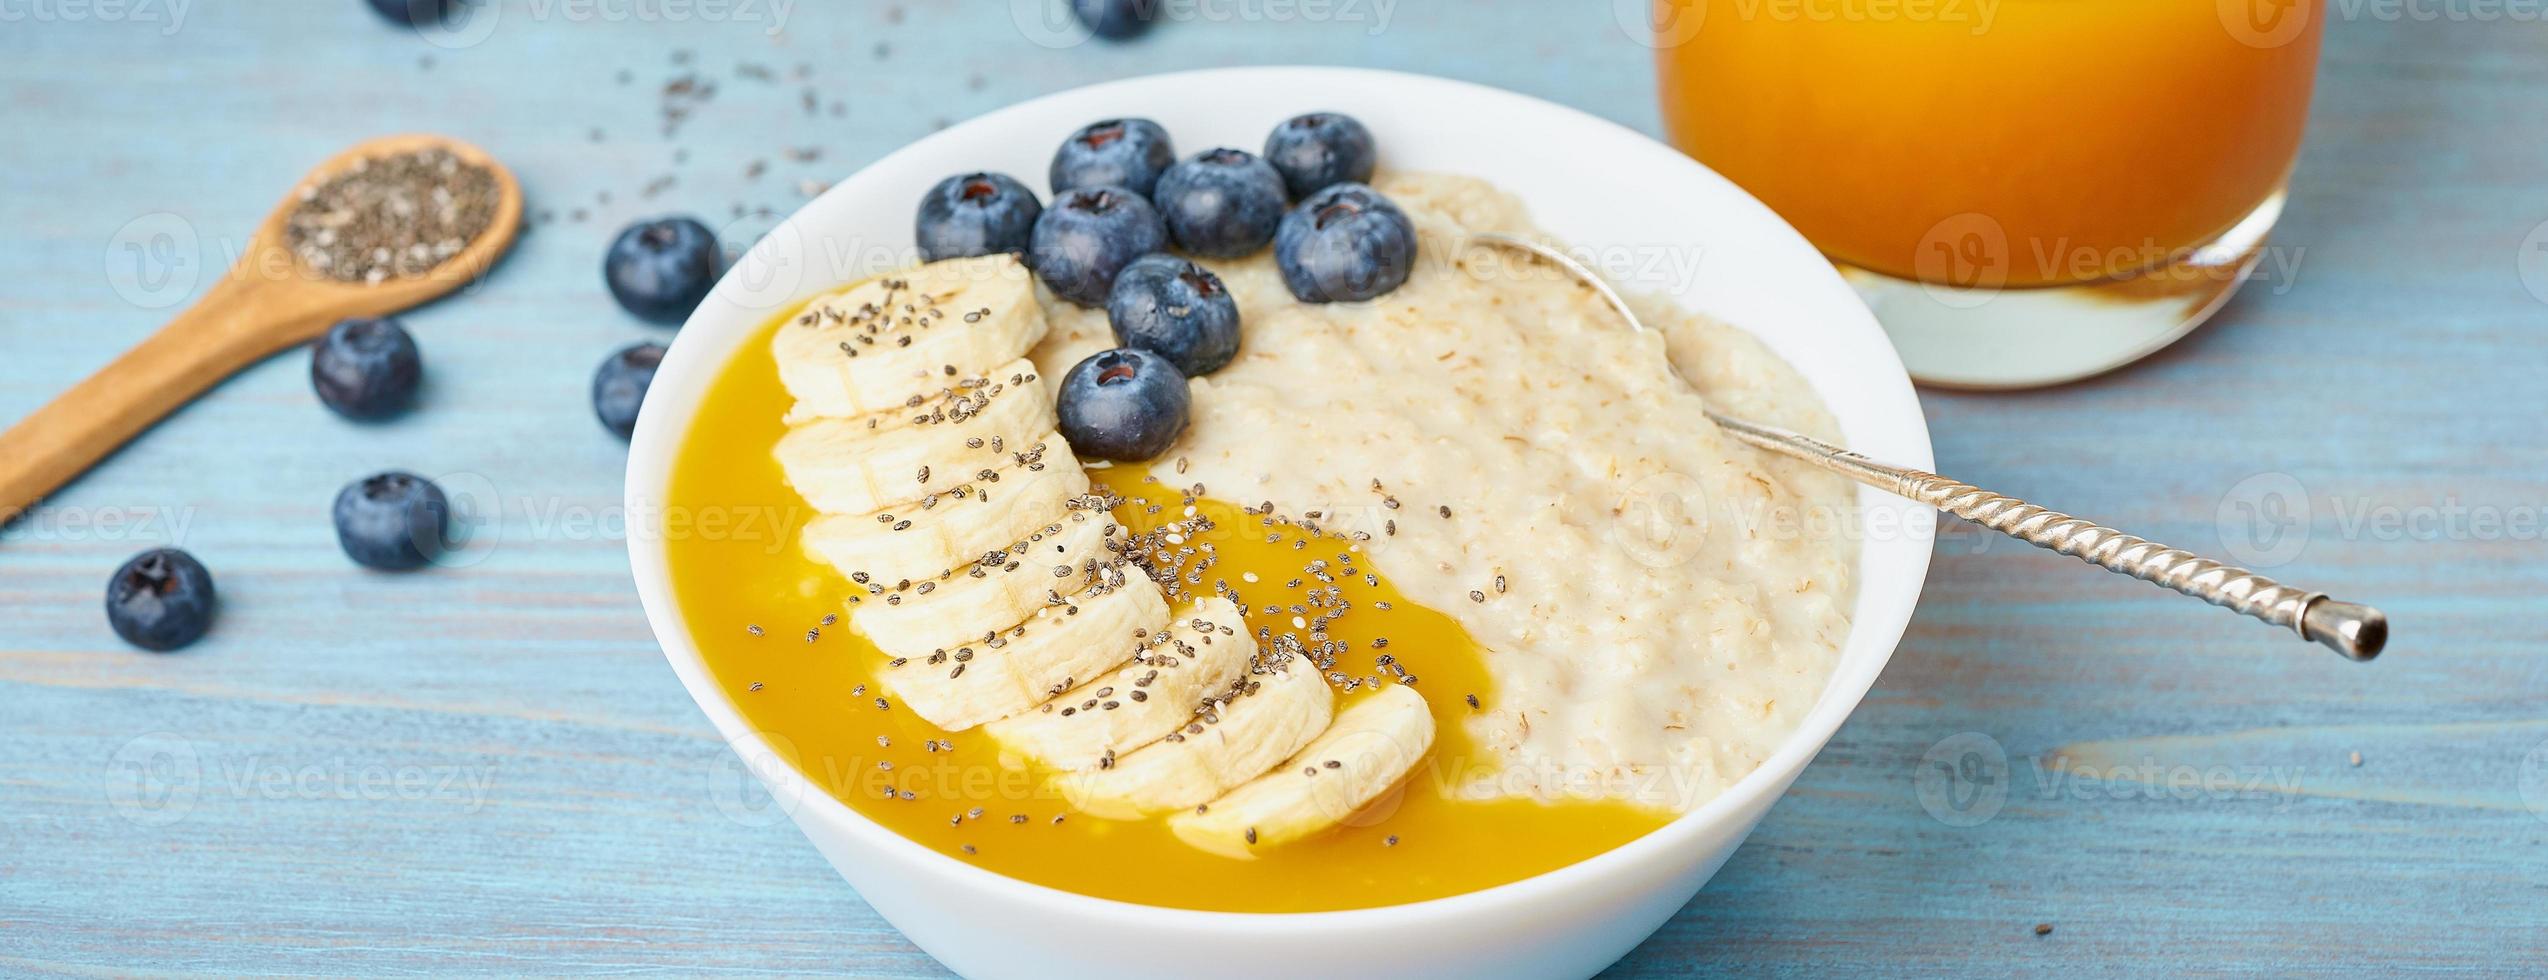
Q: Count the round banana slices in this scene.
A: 8